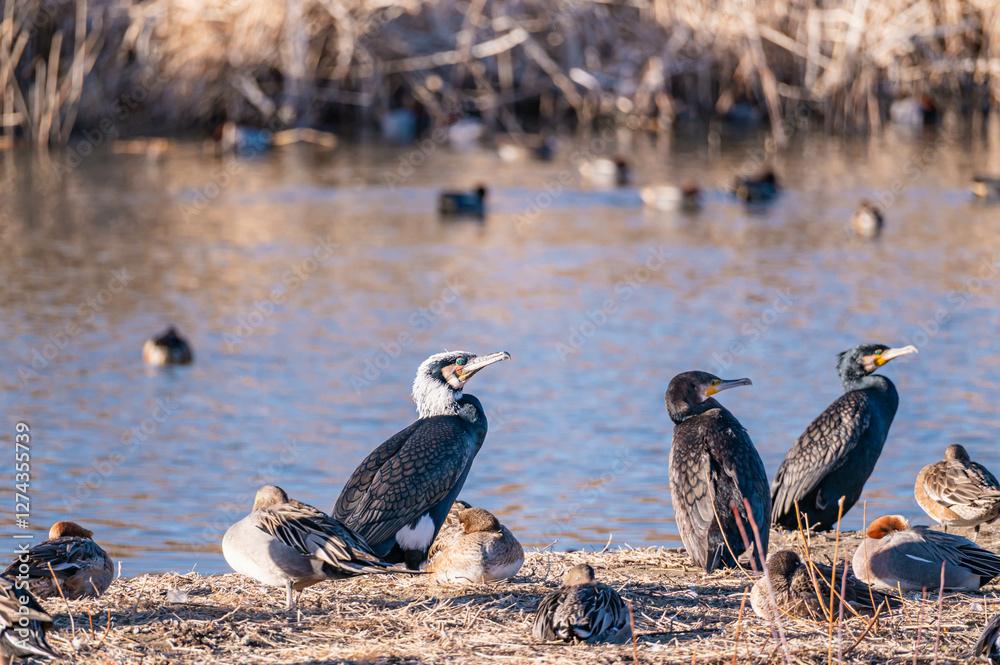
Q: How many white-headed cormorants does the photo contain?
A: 1